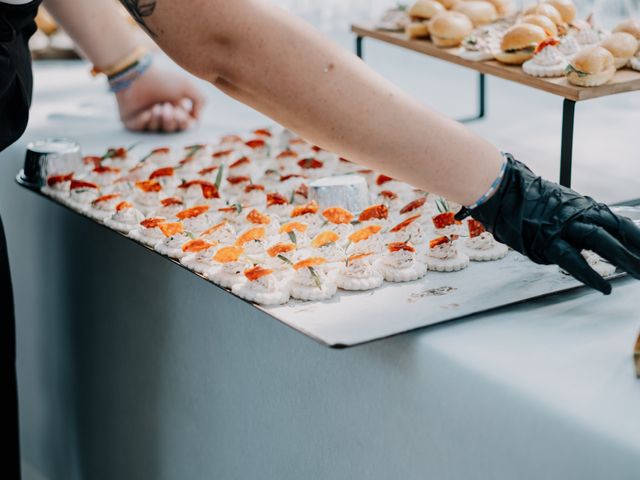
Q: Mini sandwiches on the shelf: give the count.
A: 12